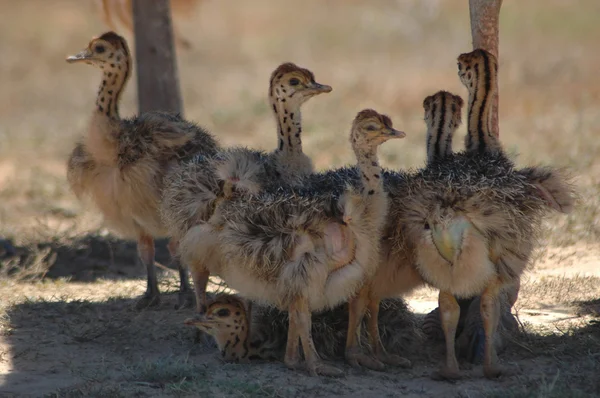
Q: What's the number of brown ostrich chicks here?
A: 6